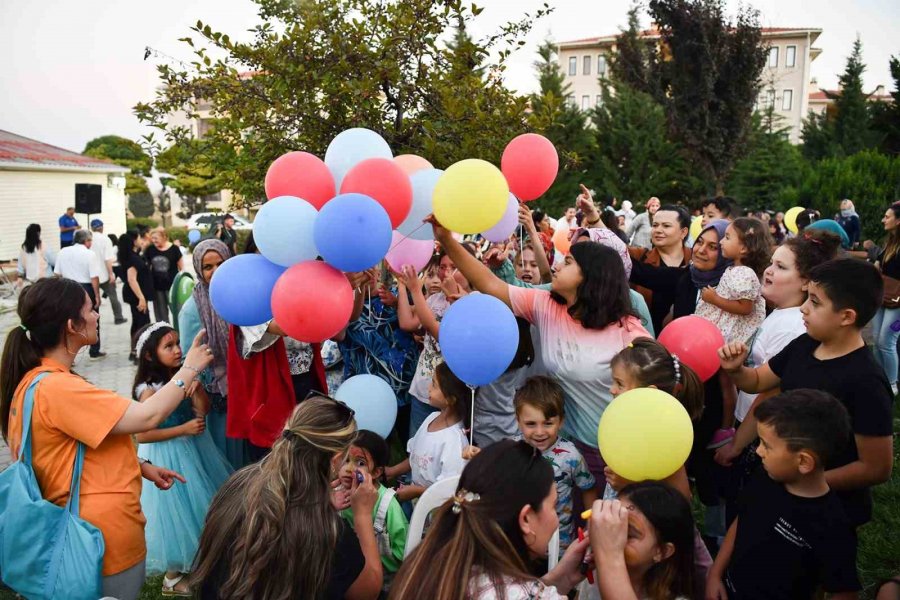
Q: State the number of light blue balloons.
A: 4